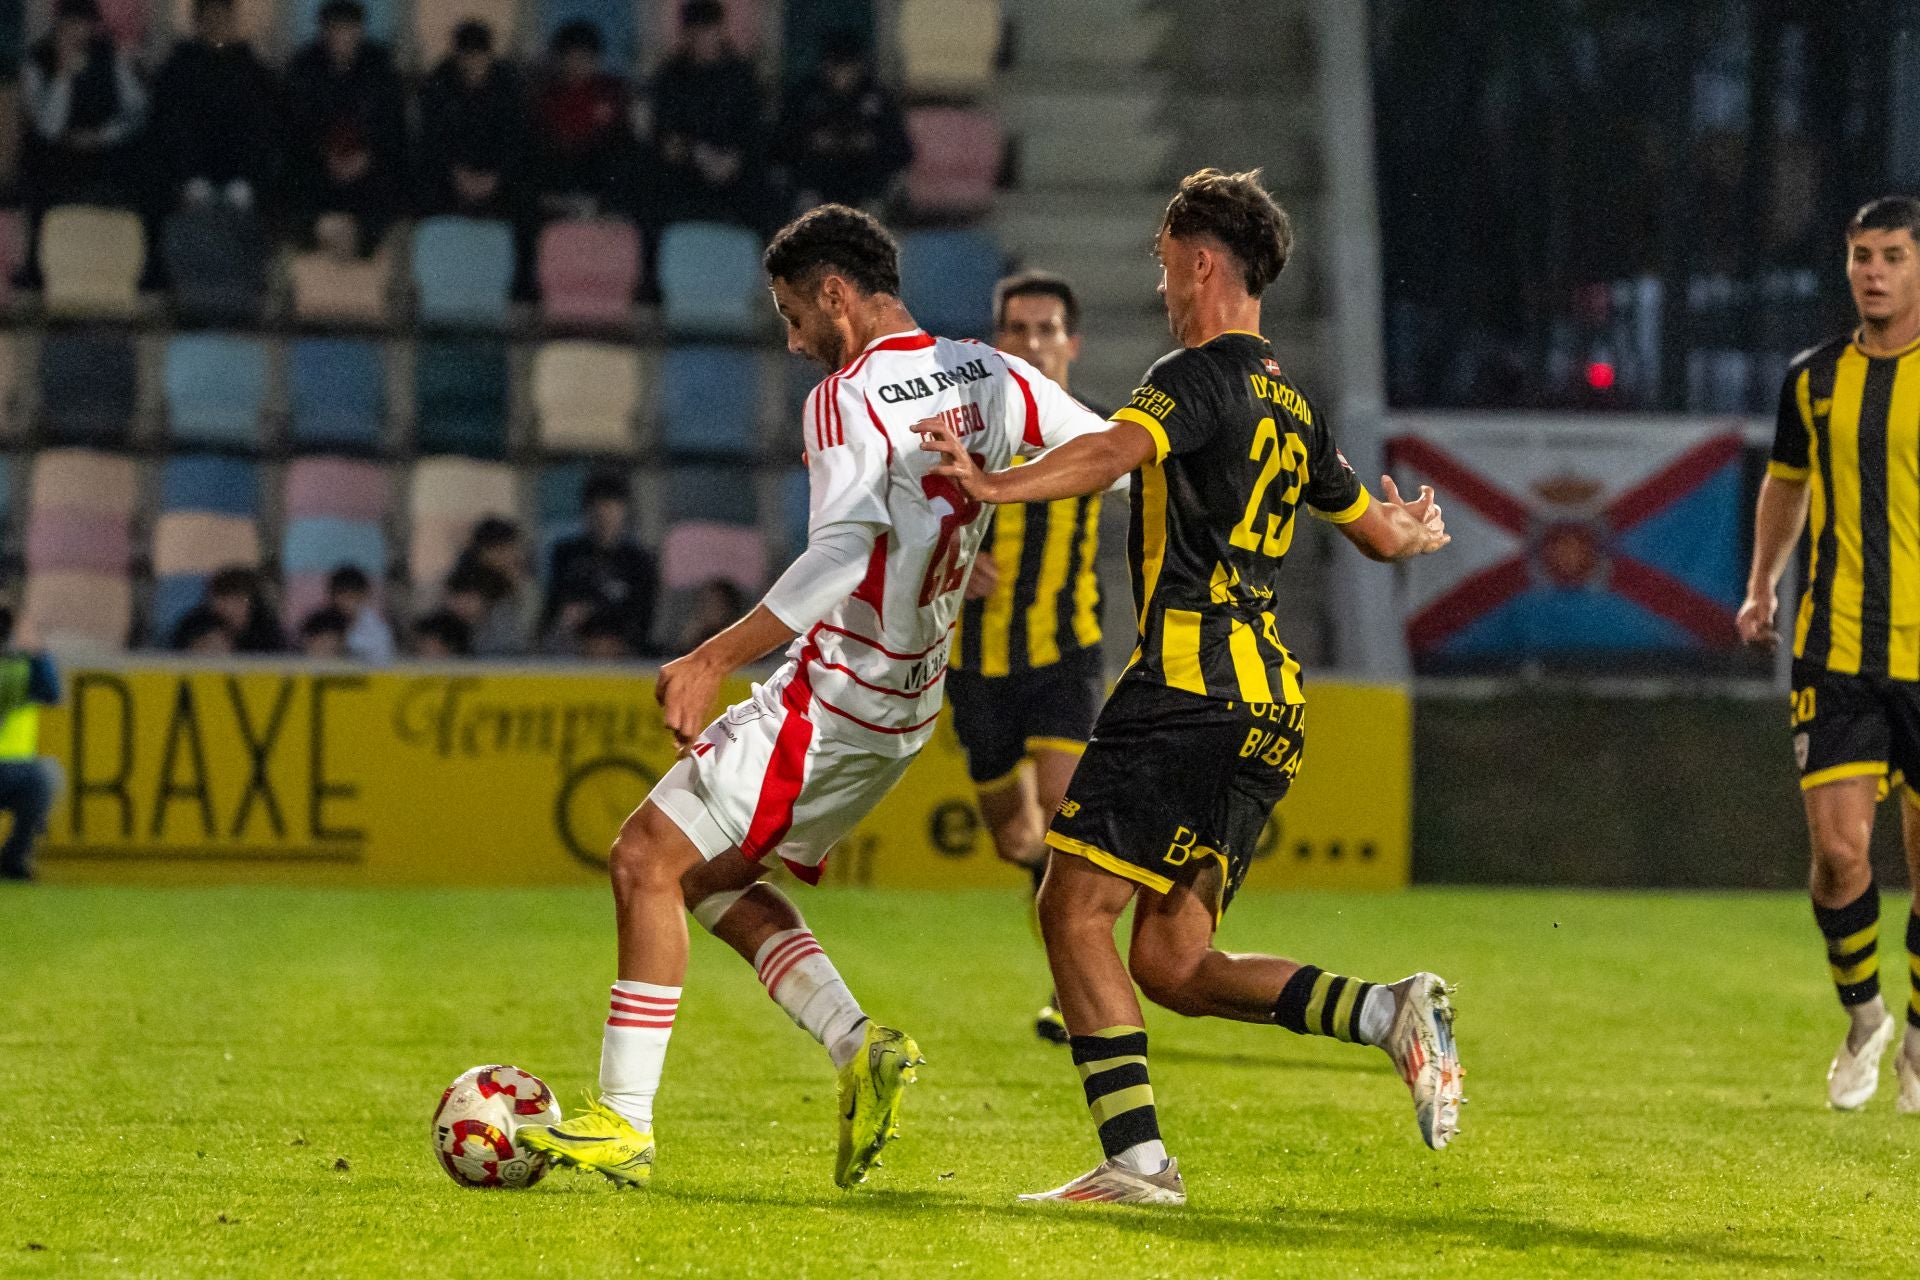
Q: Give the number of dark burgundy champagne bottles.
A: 0